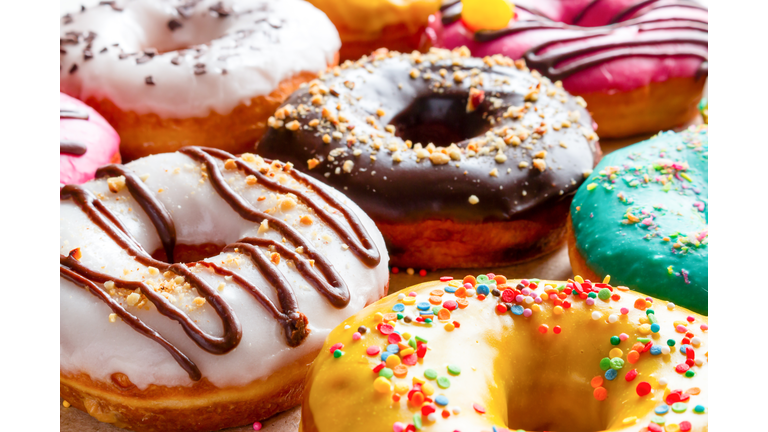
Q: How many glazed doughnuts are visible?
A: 8